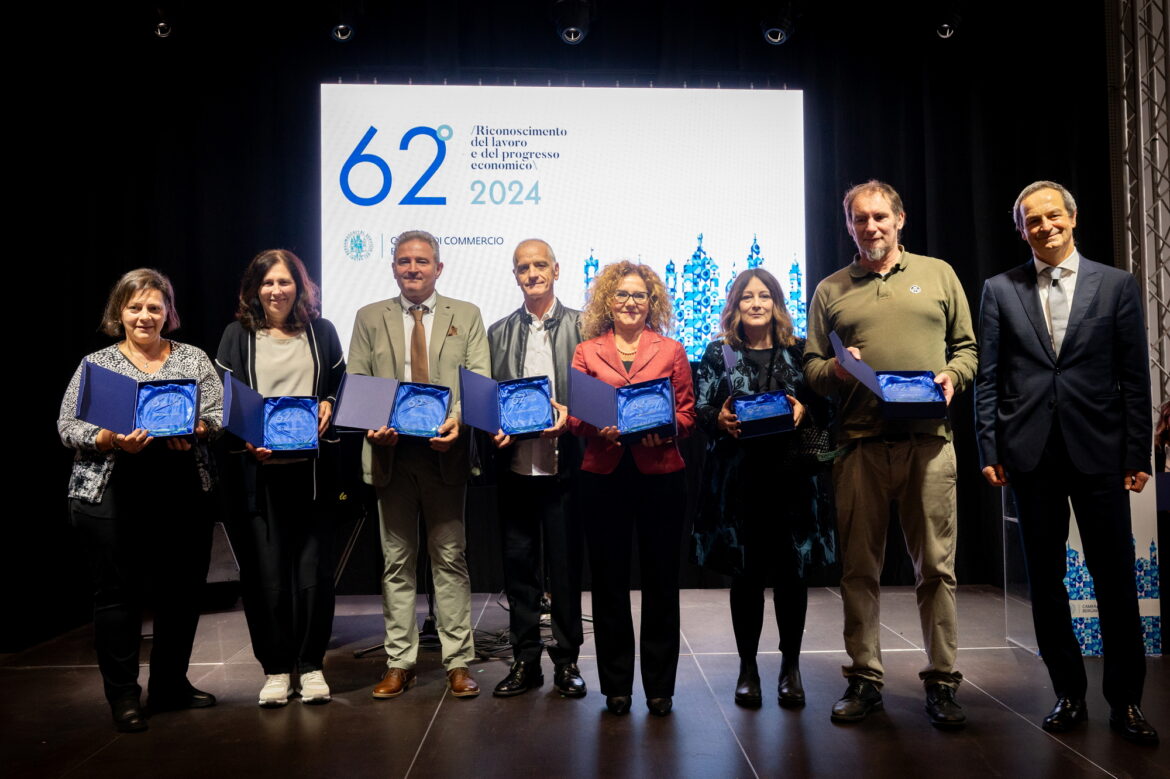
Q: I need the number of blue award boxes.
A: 7